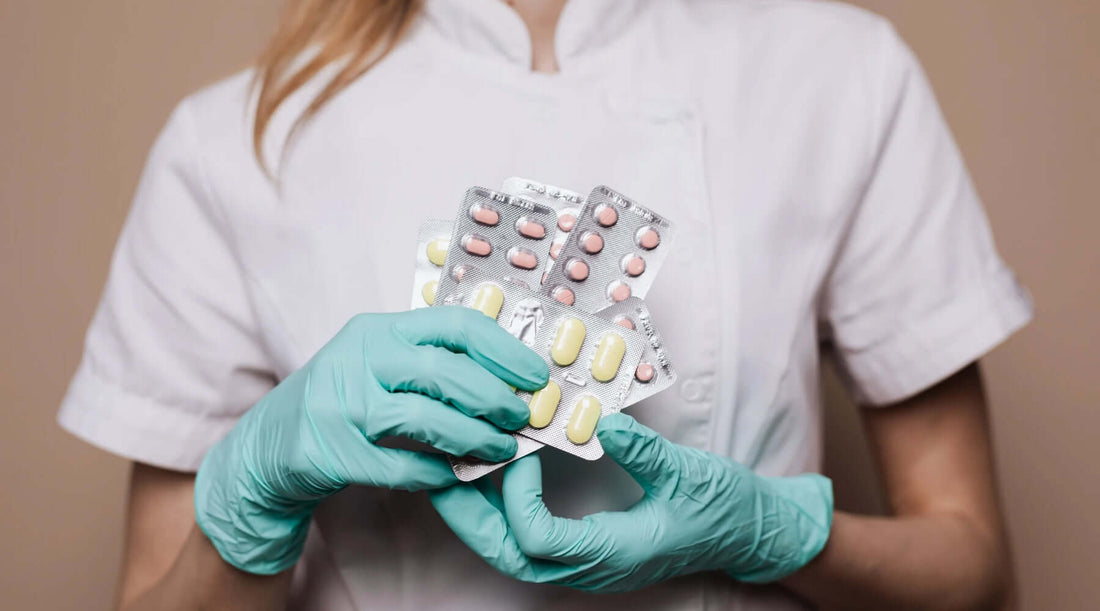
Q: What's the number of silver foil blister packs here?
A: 6